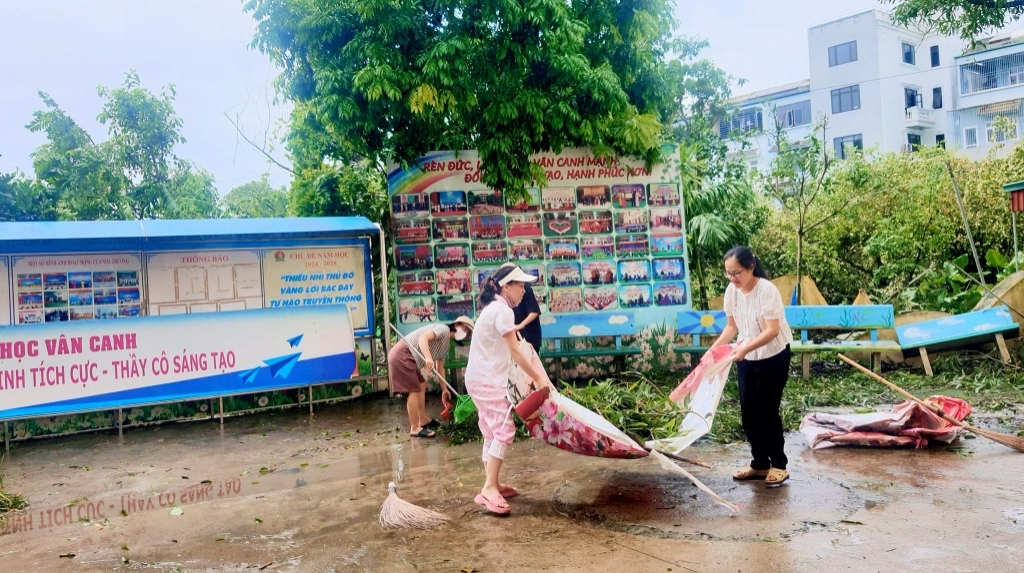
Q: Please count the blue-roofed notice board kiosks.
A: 1